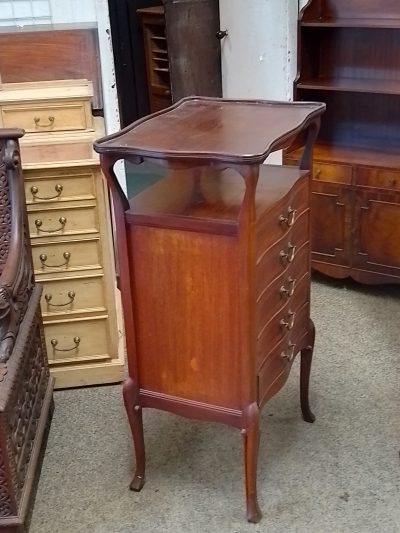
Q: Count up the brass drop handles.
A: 11